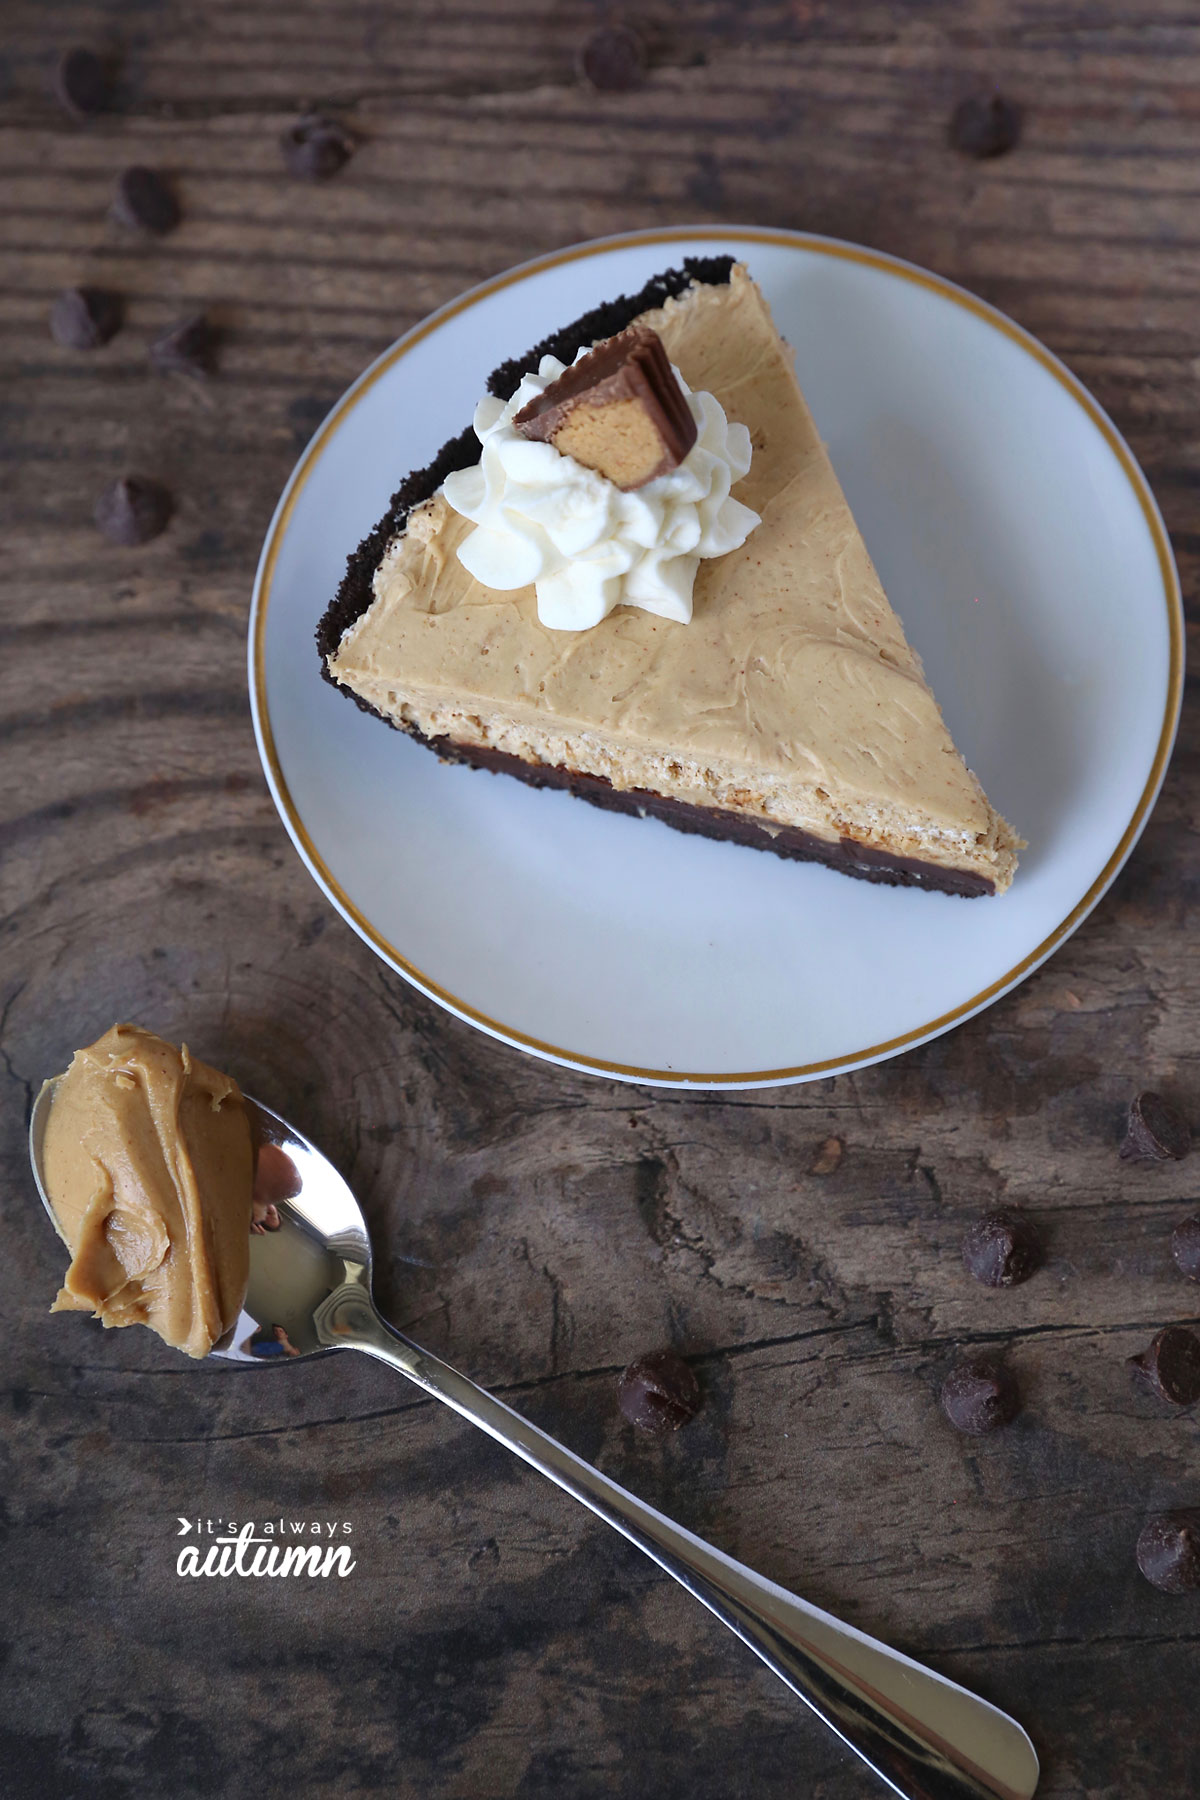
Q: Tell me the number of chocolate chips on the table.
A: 15